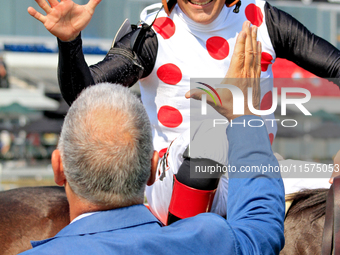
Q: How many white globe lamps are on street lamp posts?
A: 0